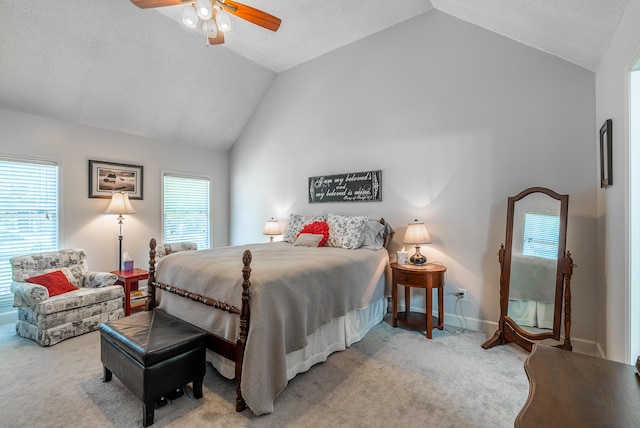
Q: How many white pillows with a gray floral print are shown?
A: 2